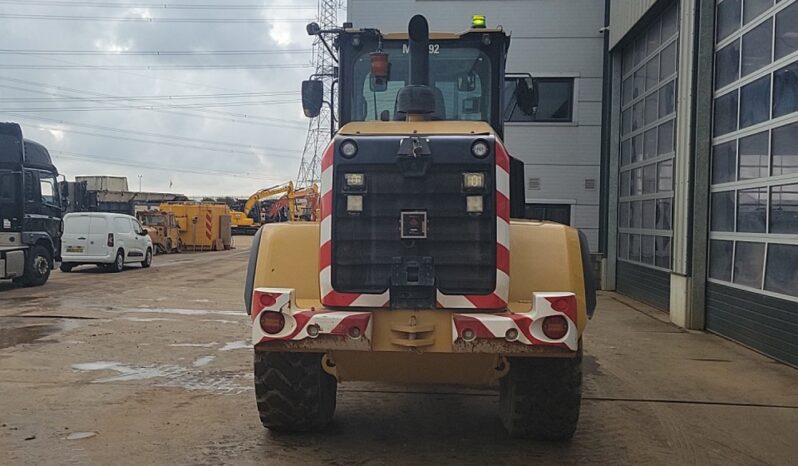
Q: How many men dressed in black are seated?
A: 0